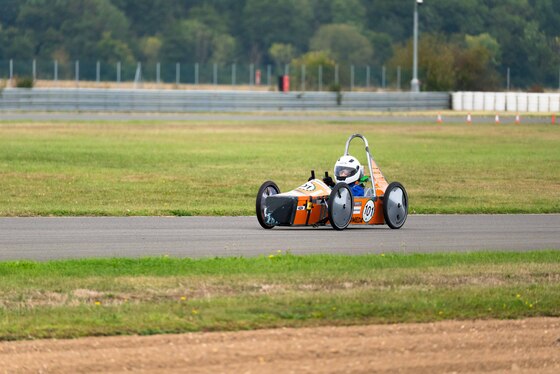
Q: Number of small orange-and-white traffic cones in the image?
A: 4